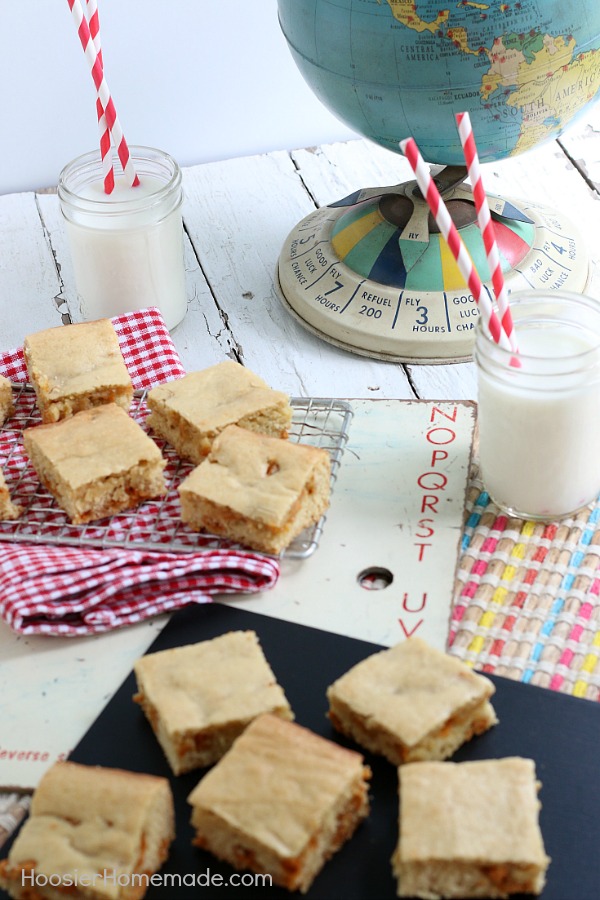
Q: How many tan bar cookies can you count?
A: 11